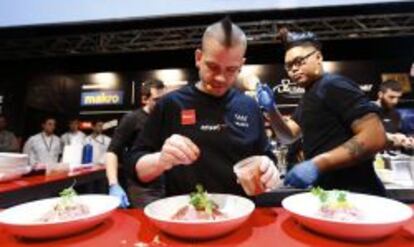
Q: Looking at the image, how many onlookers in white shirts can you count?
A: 3